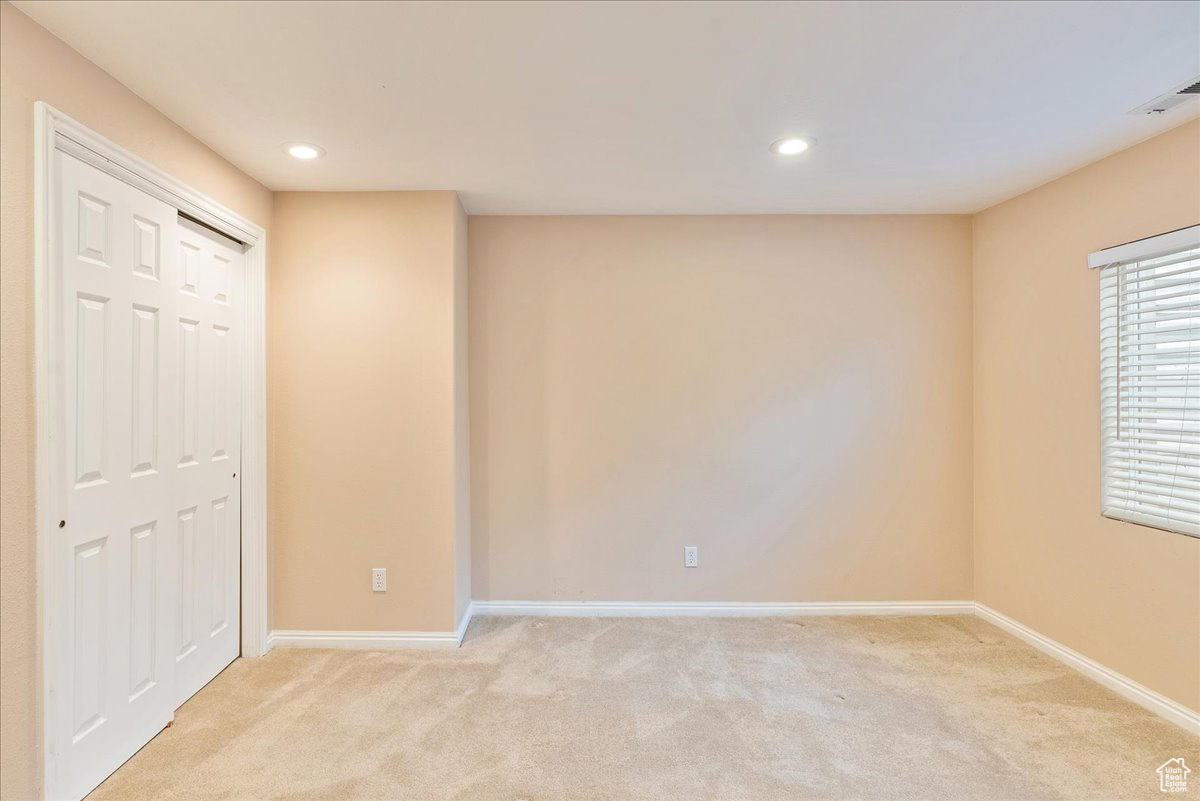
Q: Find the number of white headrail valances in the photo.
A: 1